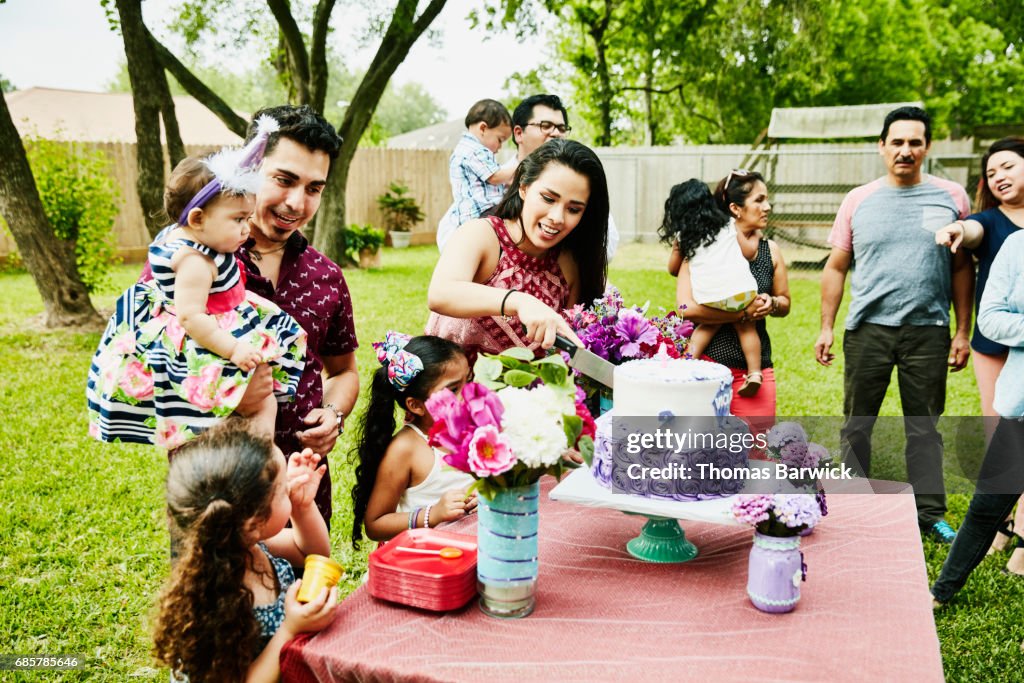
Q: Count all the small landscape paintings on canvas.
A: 0